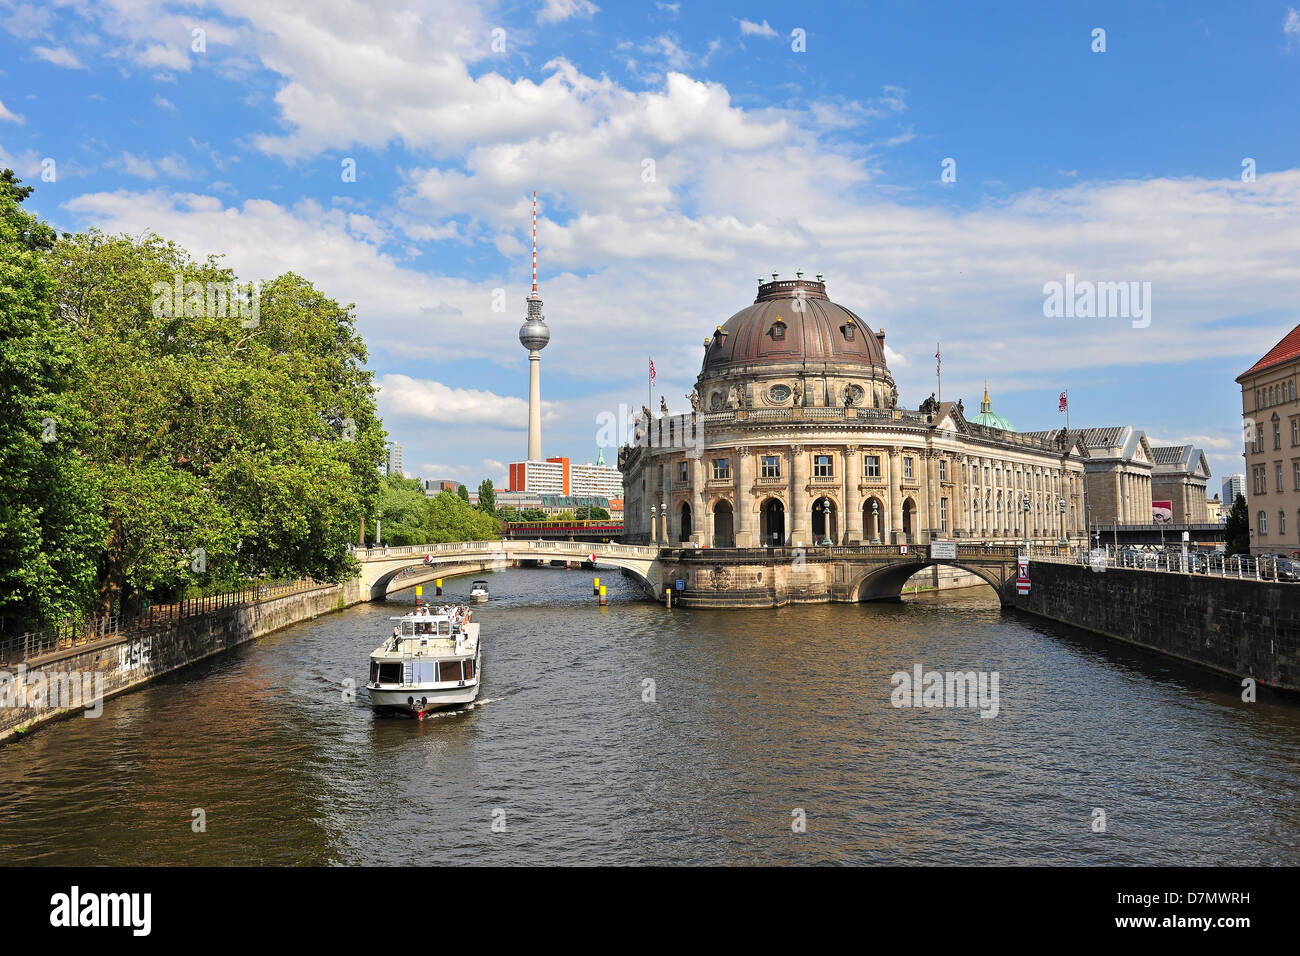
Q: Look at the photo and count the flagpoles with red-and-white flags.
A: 3